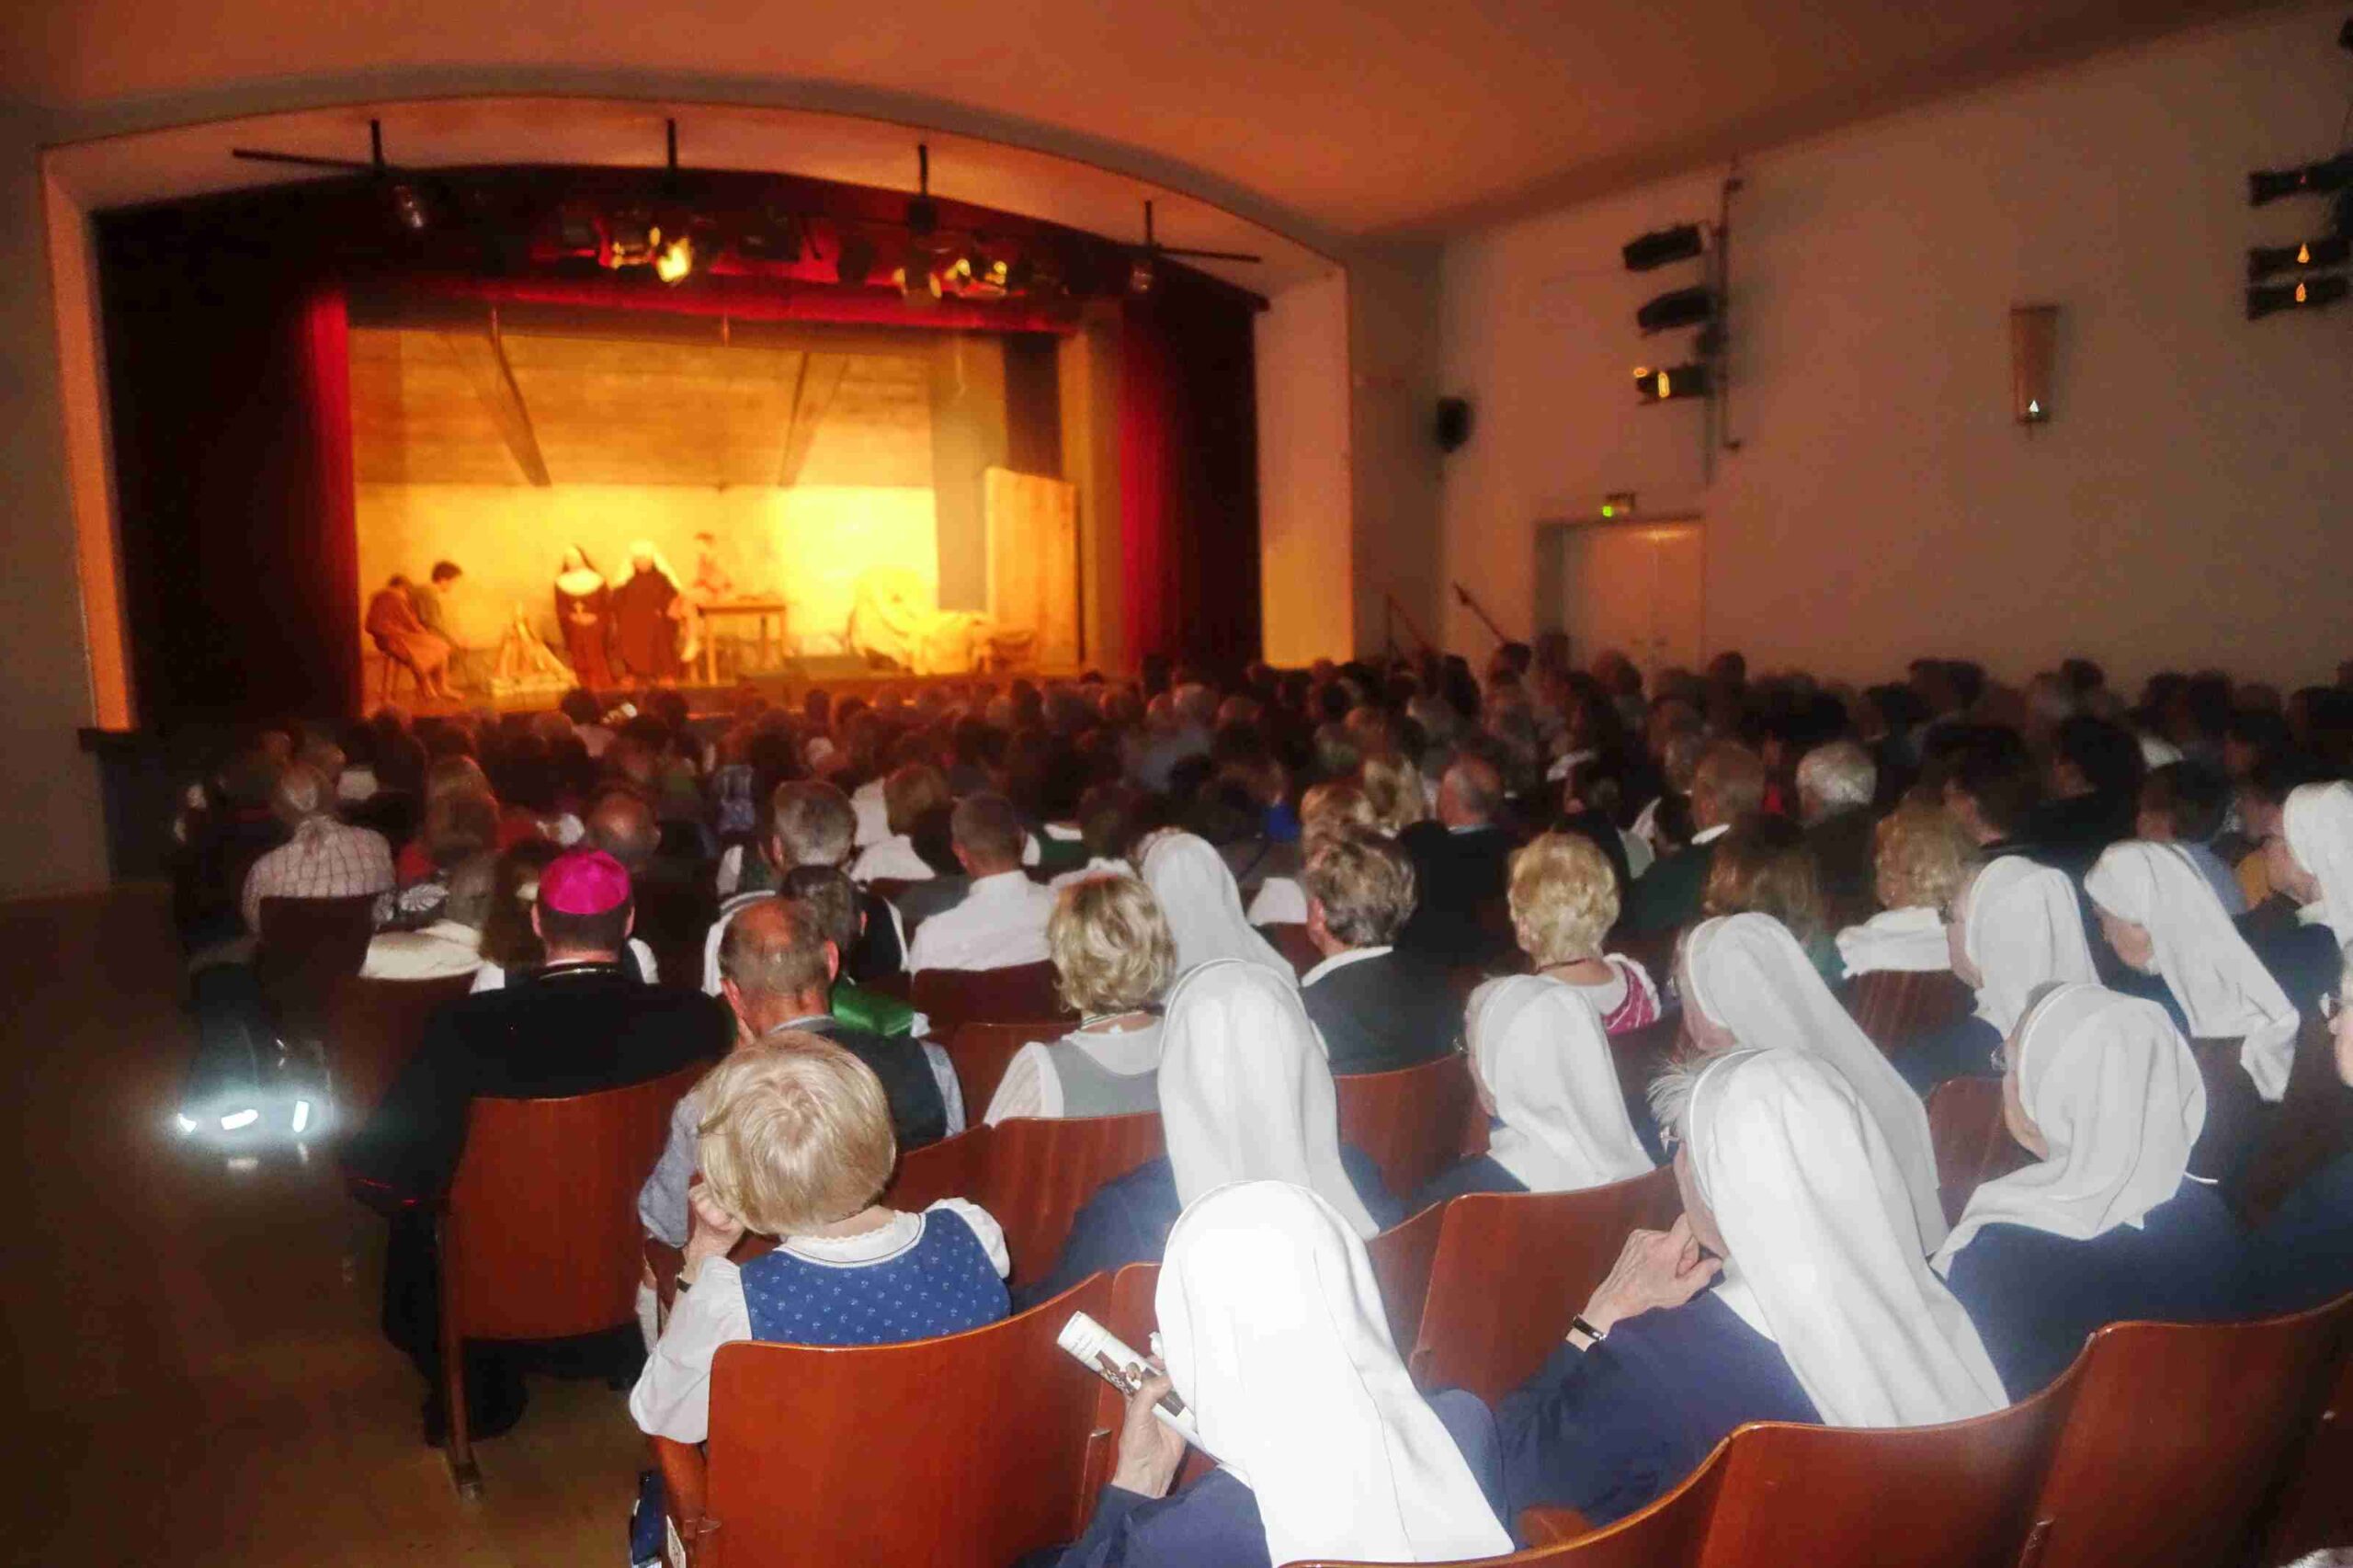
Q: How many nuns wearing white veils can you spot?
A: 10